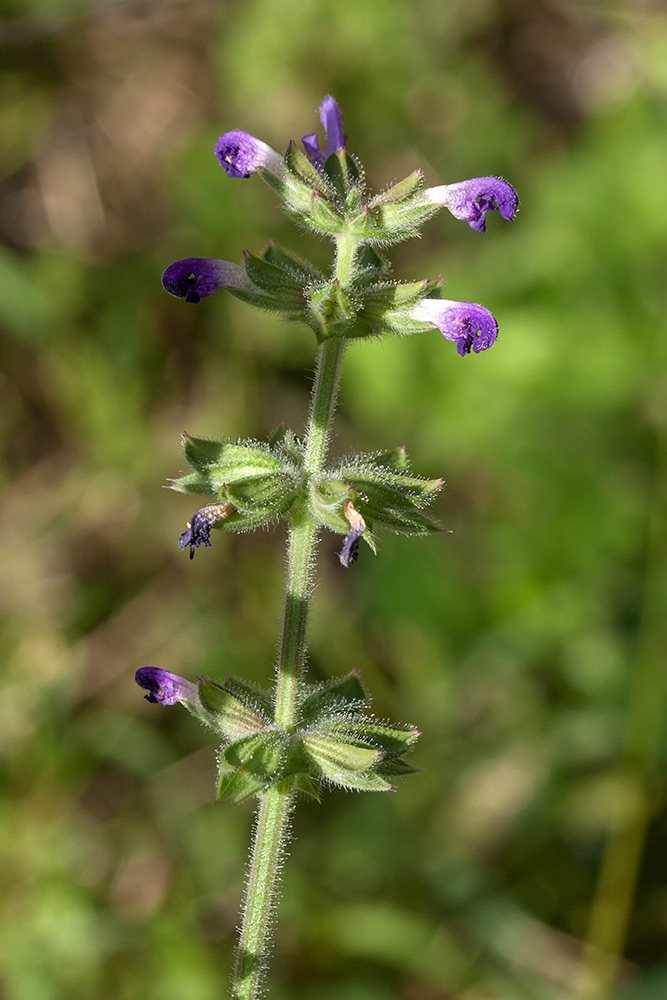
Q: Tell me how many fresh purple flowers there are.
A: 6